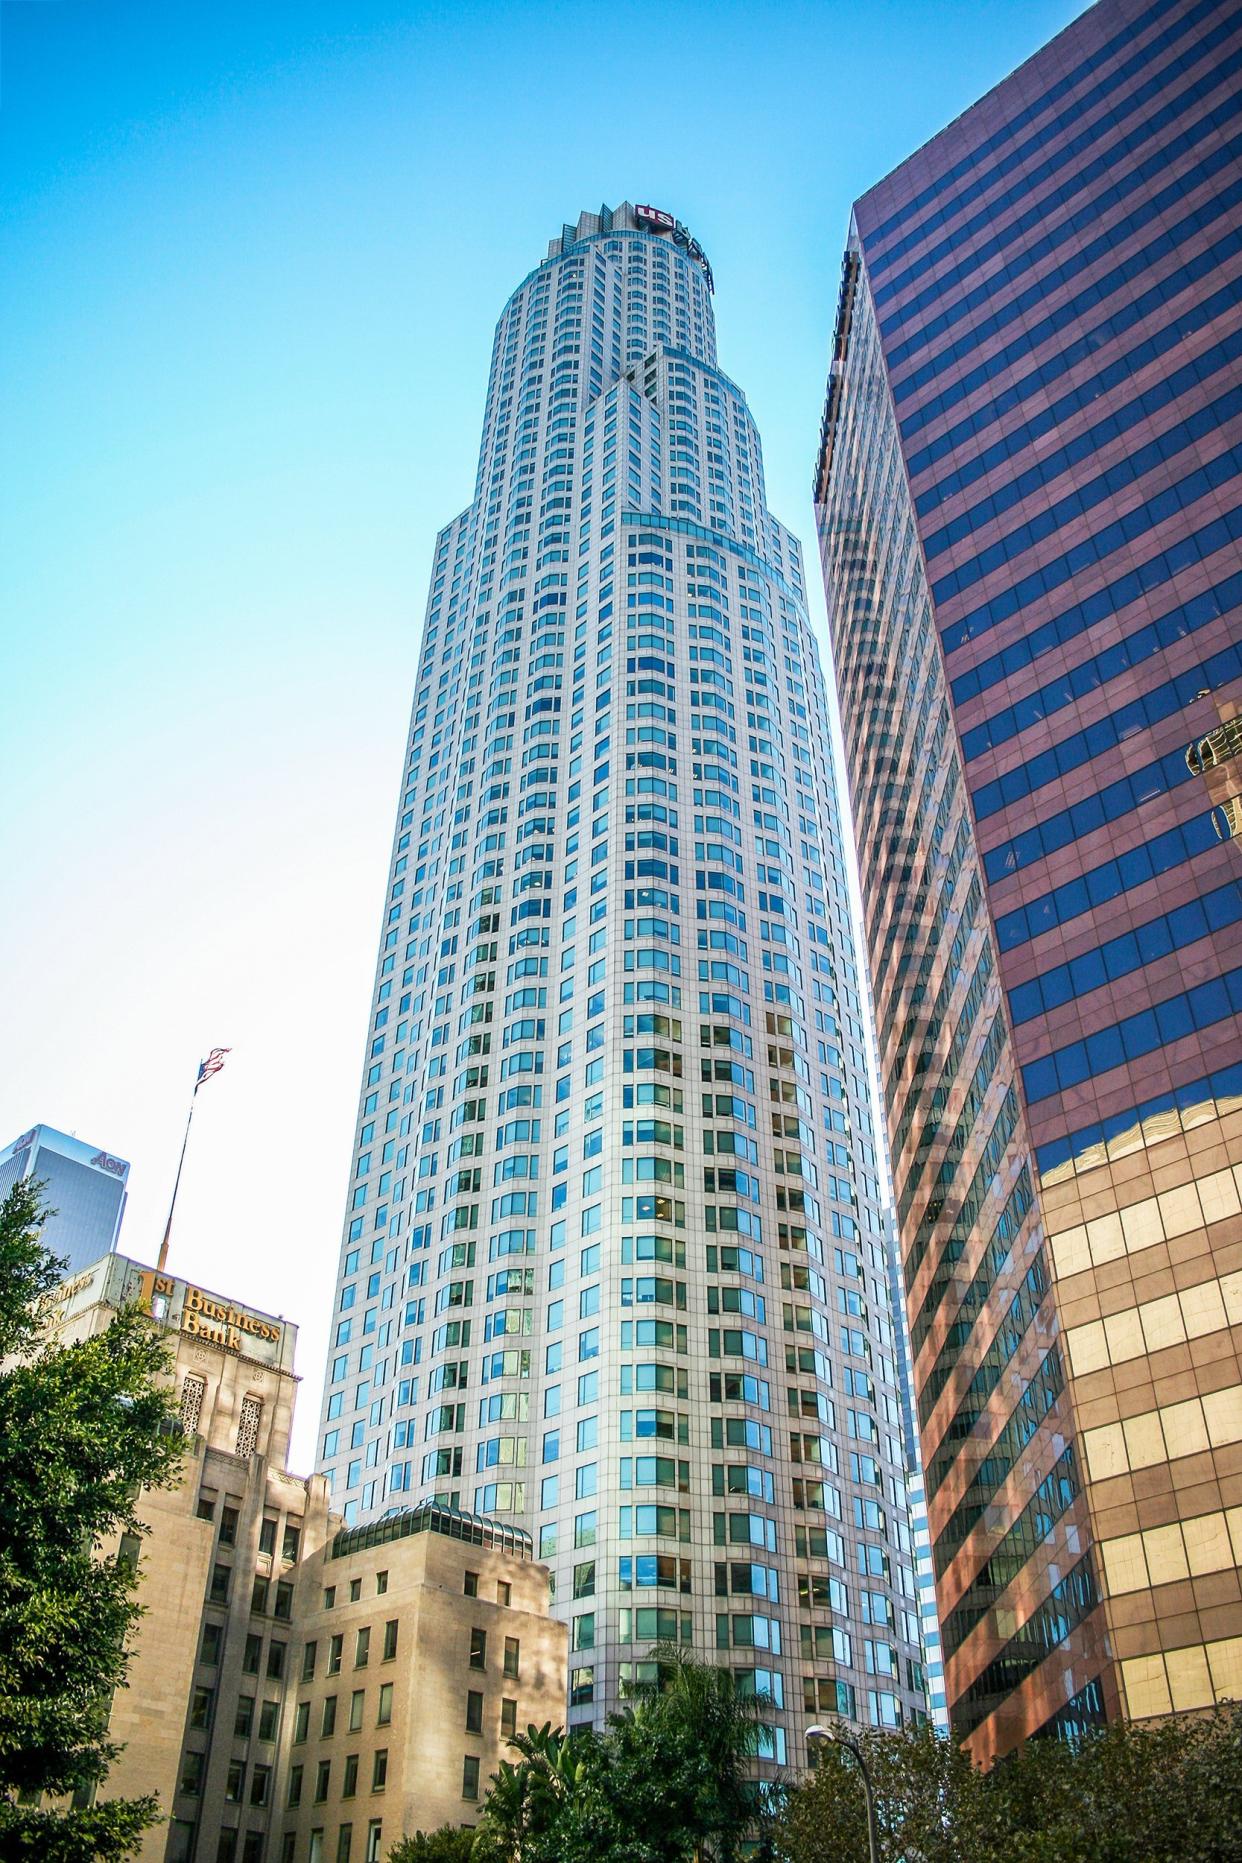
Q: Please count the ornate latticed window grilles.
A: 2